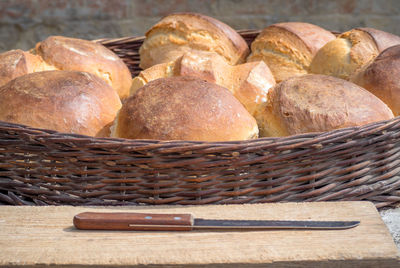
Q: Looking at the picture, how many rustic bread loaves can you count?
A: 10